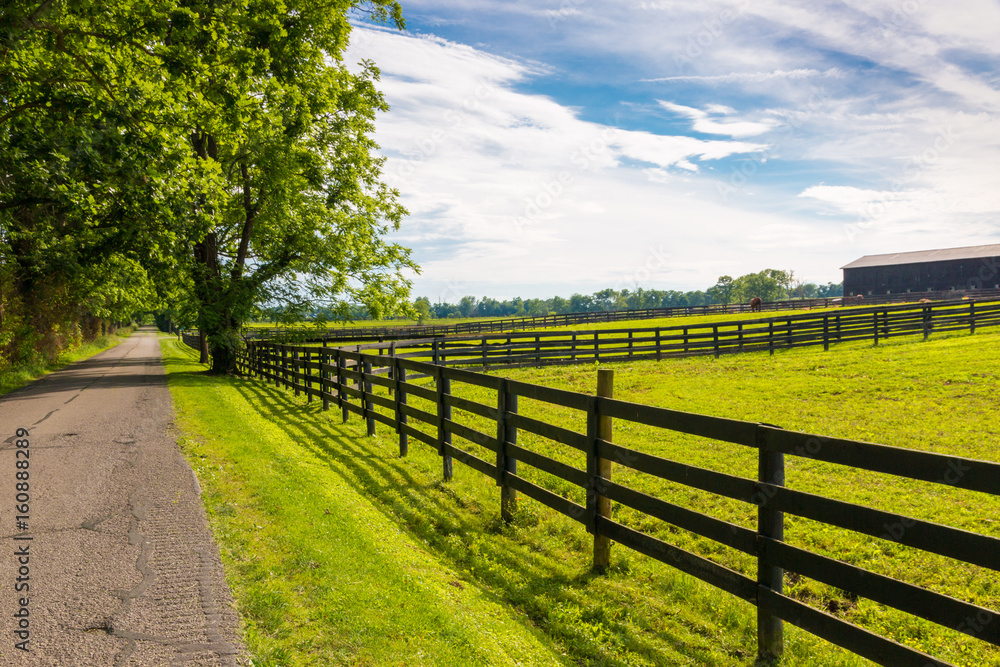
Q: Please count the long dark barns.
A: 1